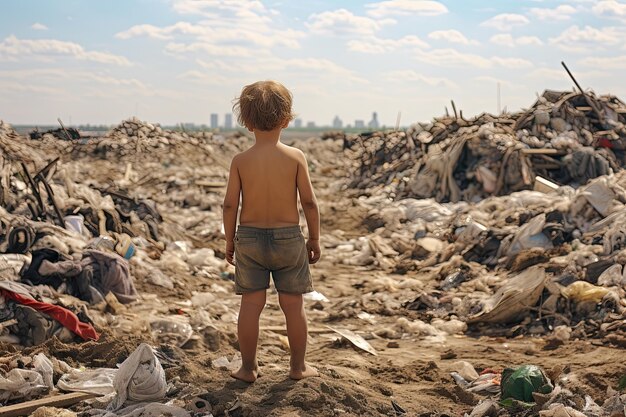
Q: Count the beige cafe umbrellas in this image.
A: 0